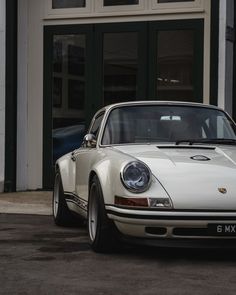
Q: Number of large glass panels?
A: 3